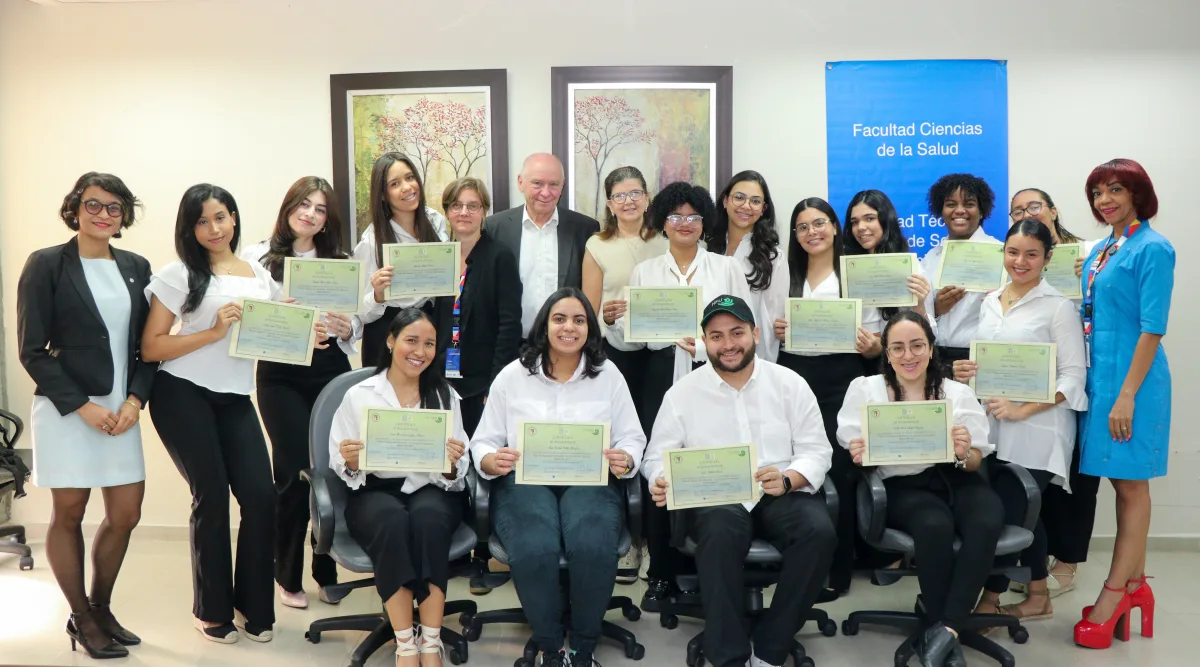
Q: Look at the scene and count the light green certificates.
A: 13